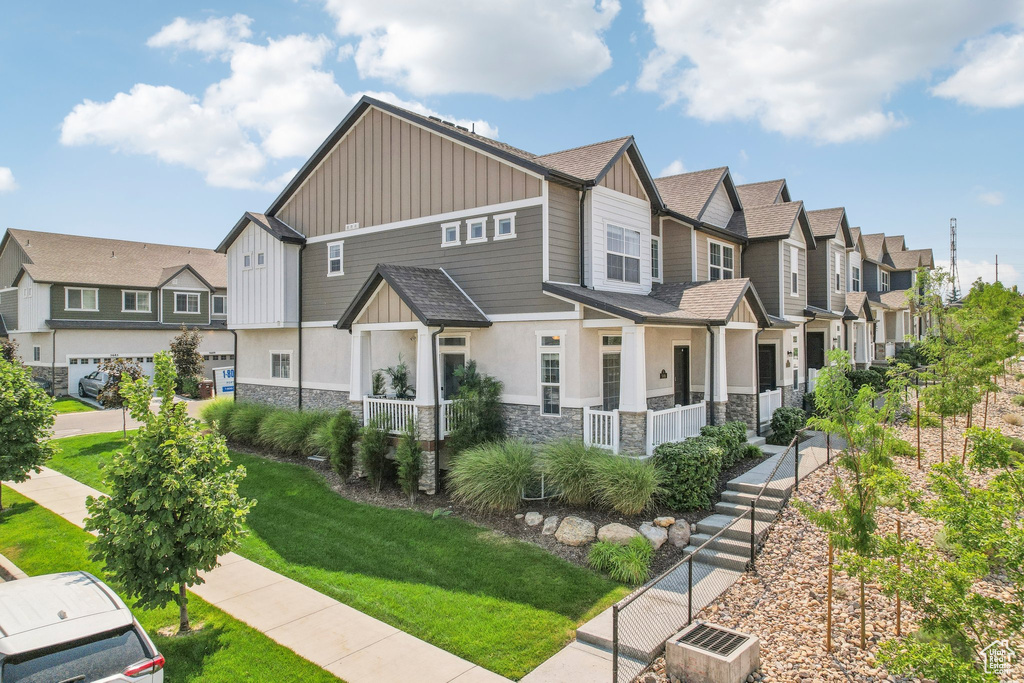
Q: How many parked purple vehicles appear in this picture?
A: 0